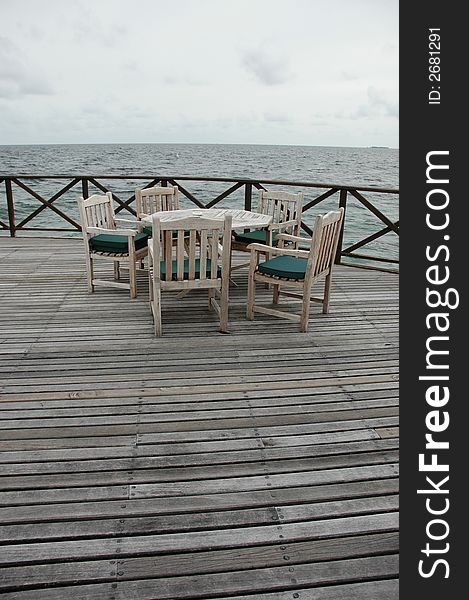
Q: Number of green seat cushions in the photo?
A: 5